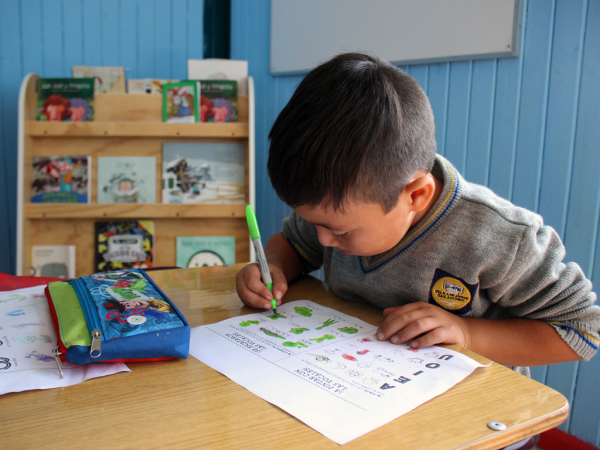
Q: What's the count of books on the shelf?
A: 12